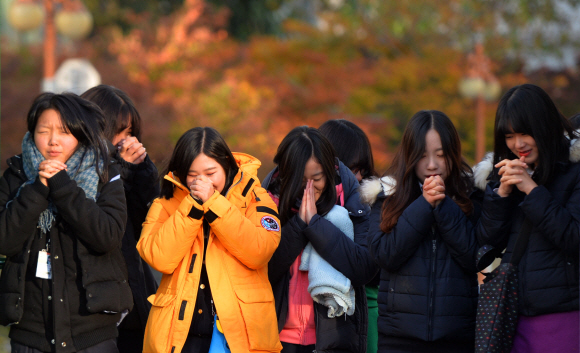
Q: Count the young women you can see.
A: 7